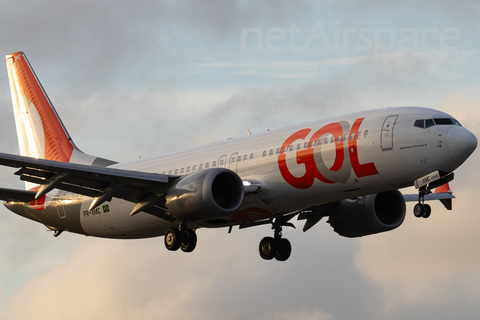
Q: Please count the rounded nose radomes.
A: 1